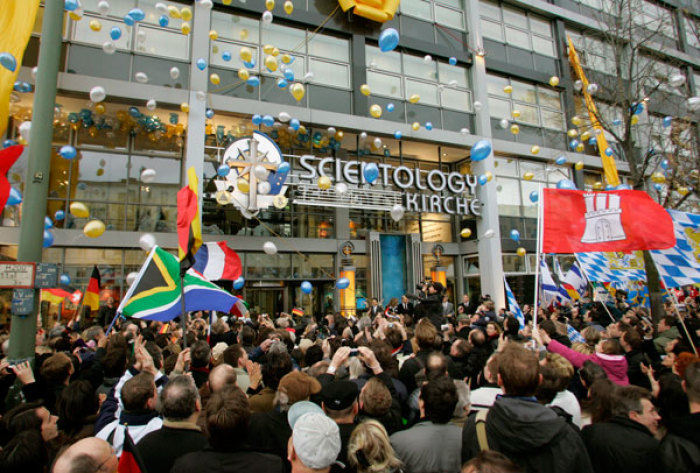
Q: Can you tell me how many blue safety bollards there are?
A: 0